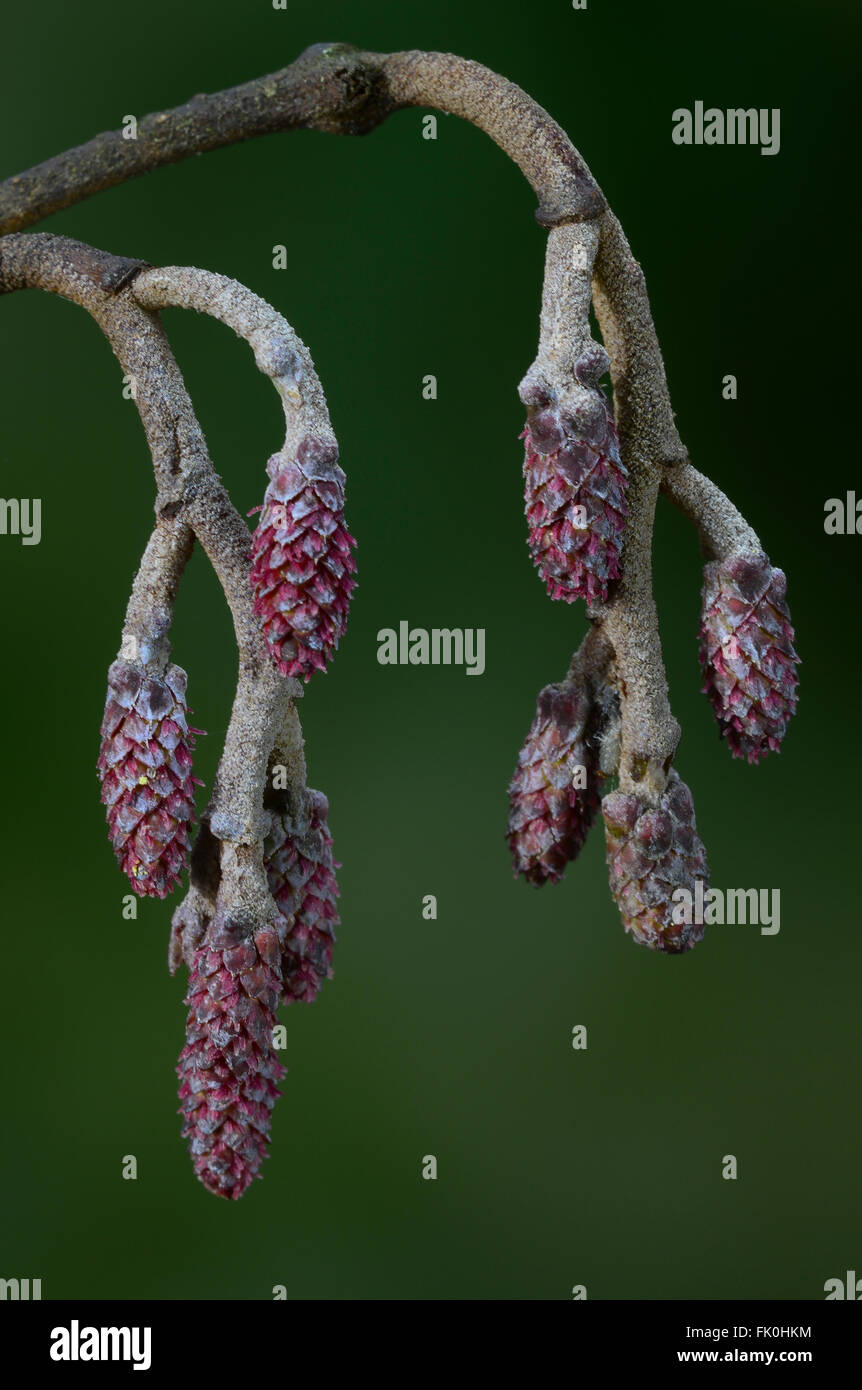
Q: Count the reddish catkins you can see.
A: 8